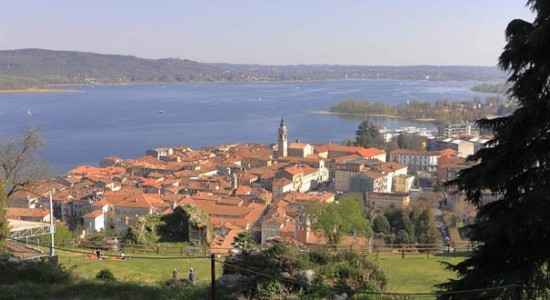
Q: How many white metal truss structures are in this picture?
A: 1